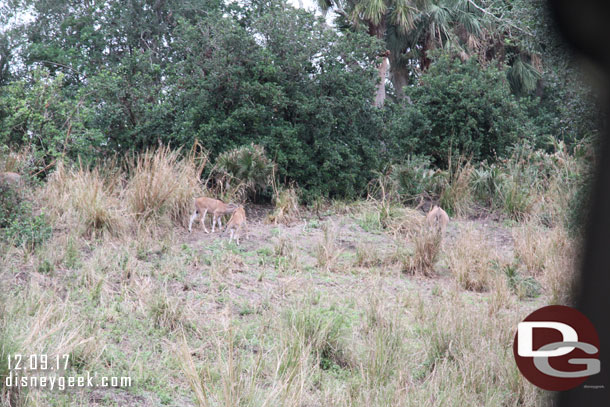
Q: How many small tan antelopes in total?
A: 3